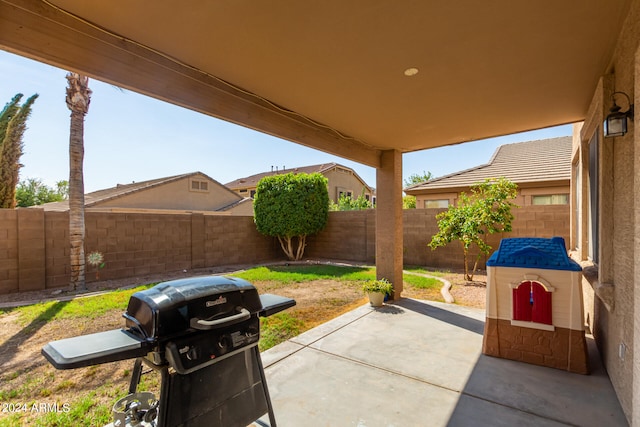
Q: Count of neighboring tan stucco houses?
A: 3